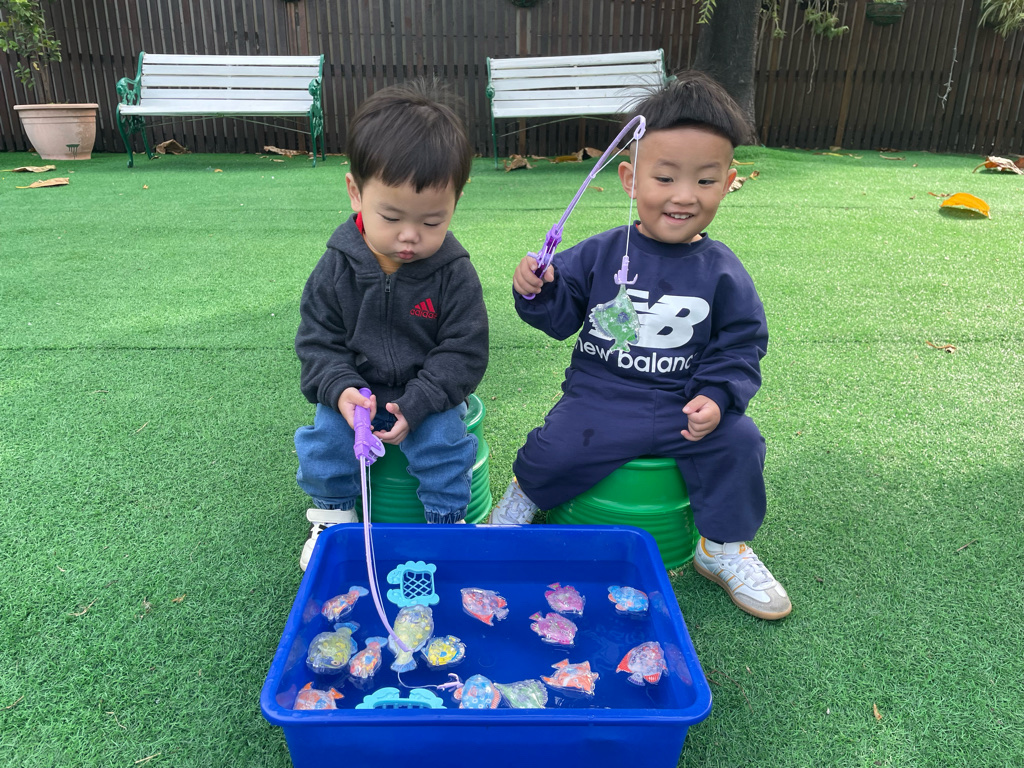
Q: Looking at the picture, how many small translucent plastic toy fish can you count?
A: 15